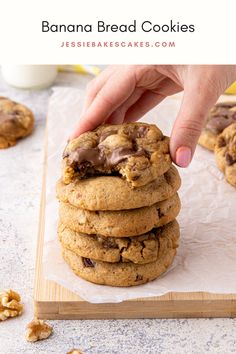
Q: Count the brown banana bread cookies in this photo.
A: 8